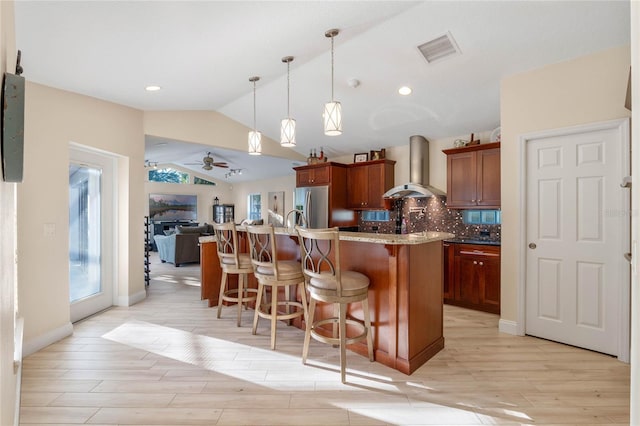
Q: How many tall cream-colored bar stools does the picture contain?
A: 3